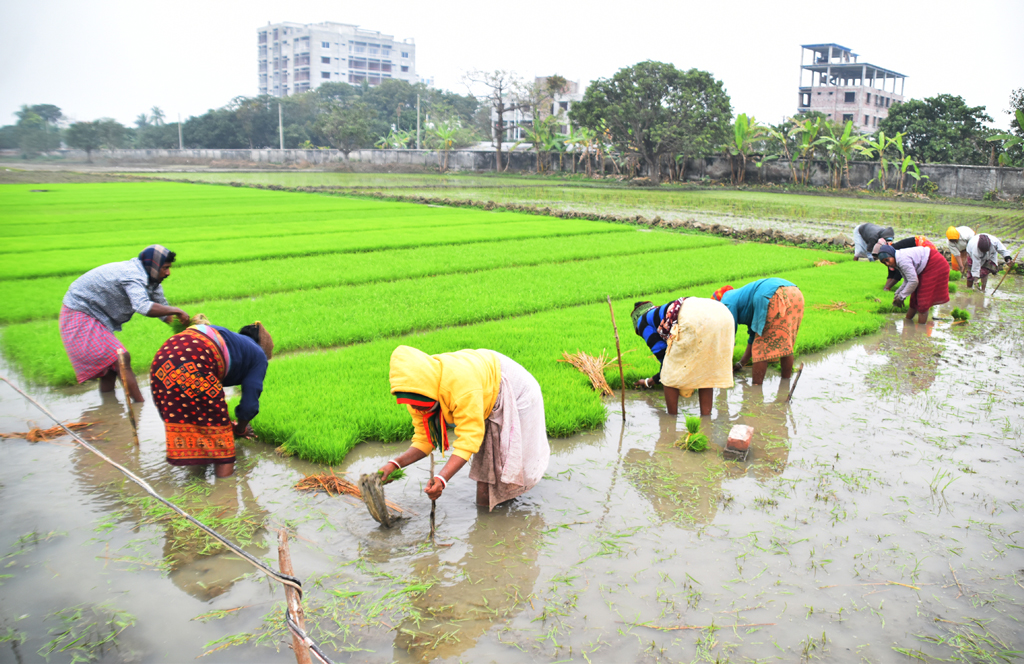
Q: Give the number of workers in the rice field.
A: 10